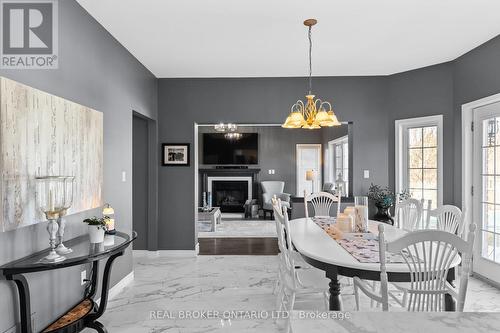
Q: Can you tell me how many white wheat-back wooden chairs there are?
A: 6